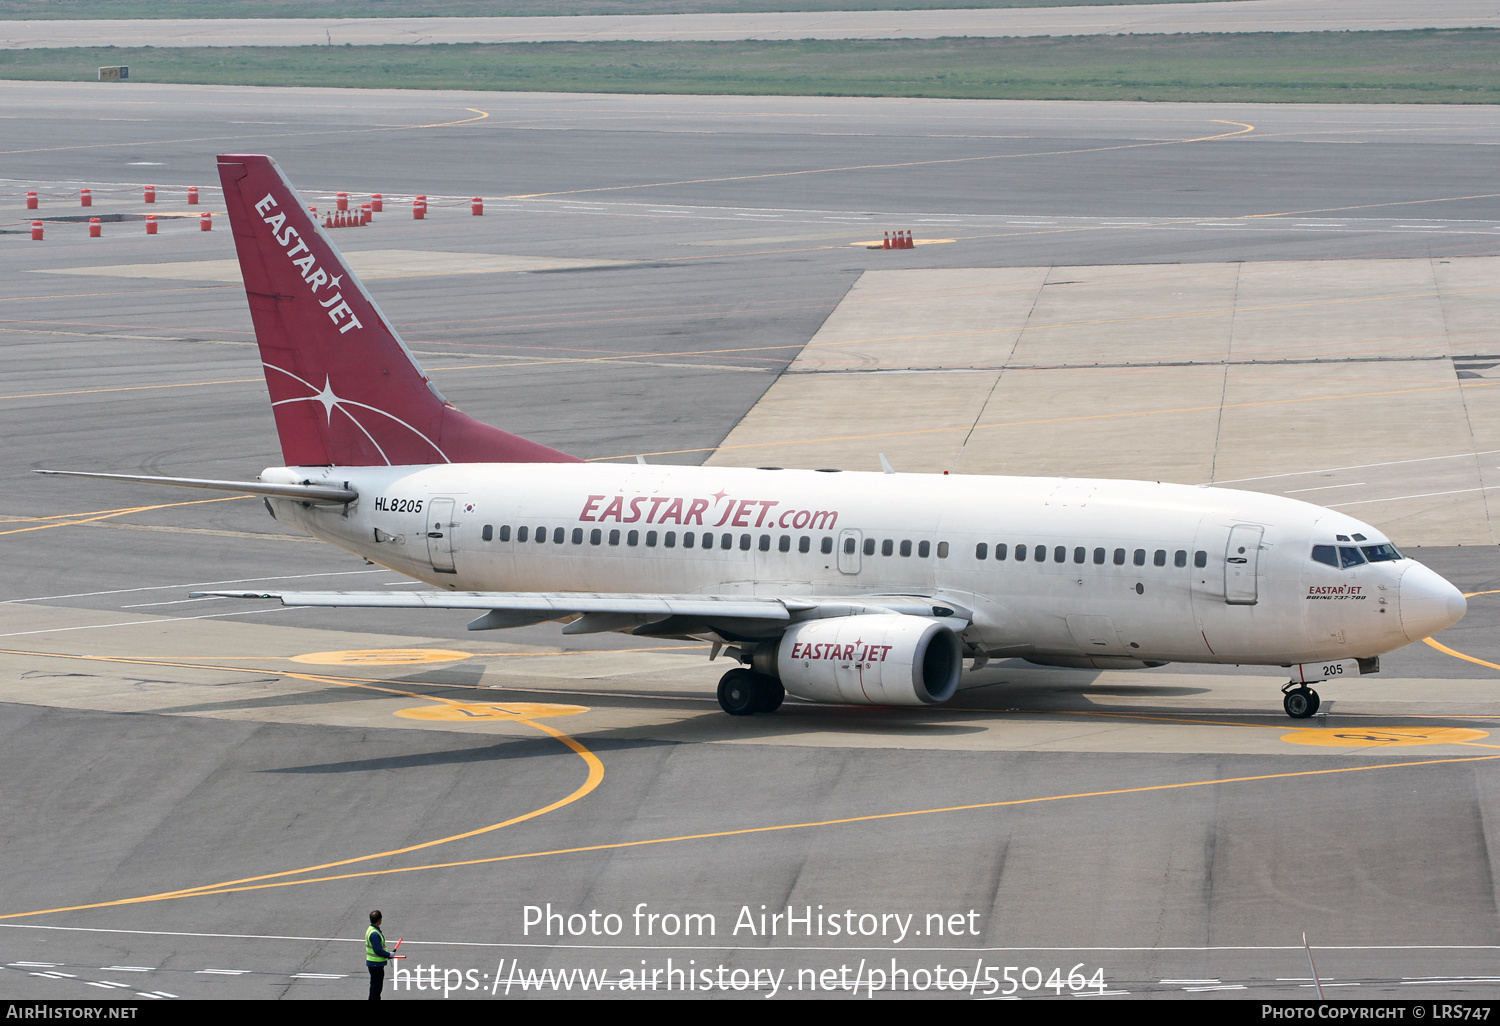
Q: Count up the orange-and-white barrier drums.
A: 15